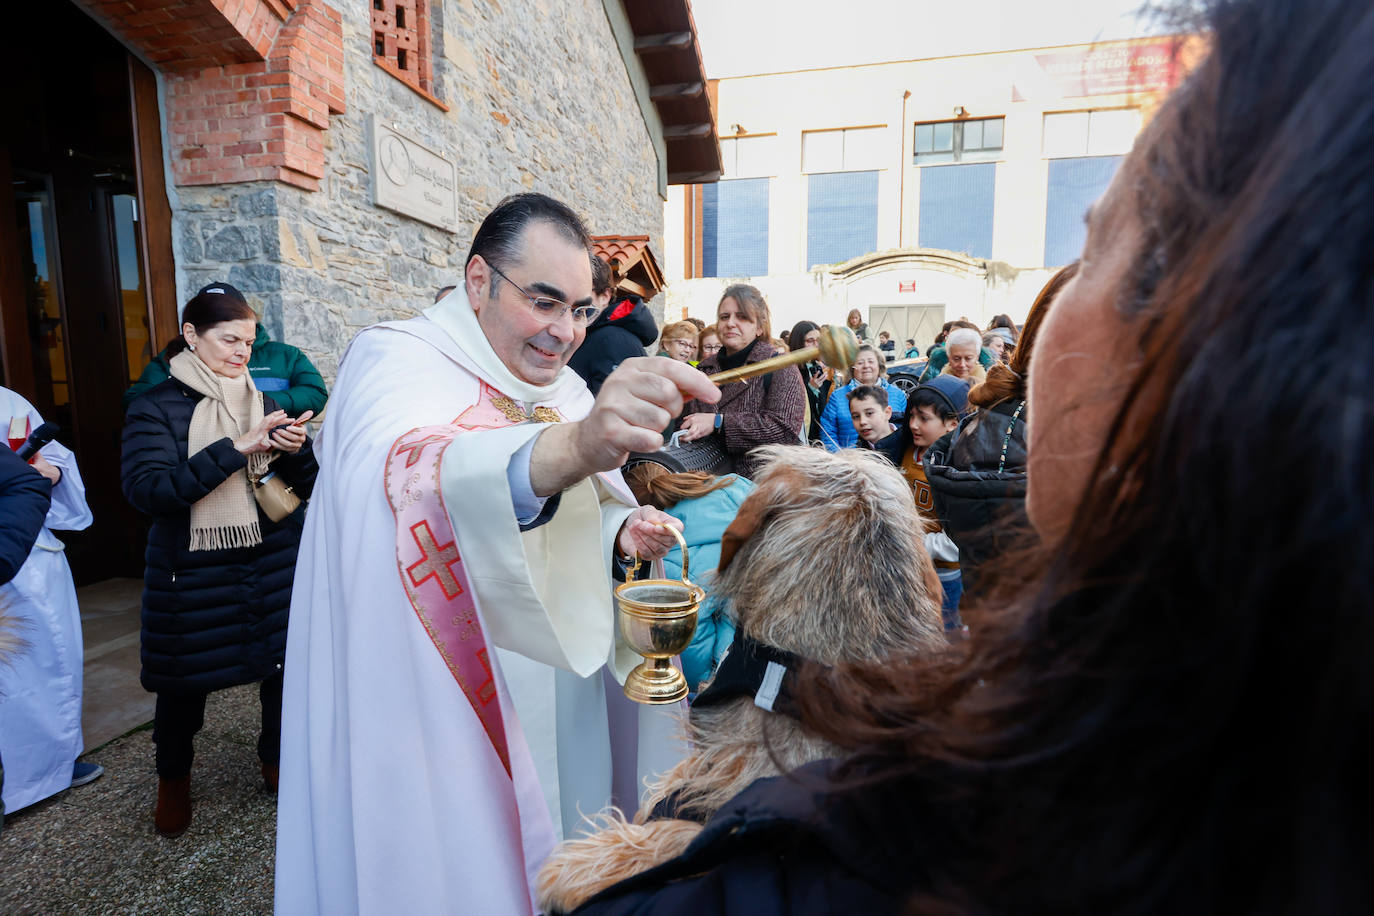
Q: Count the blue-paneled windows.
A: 4